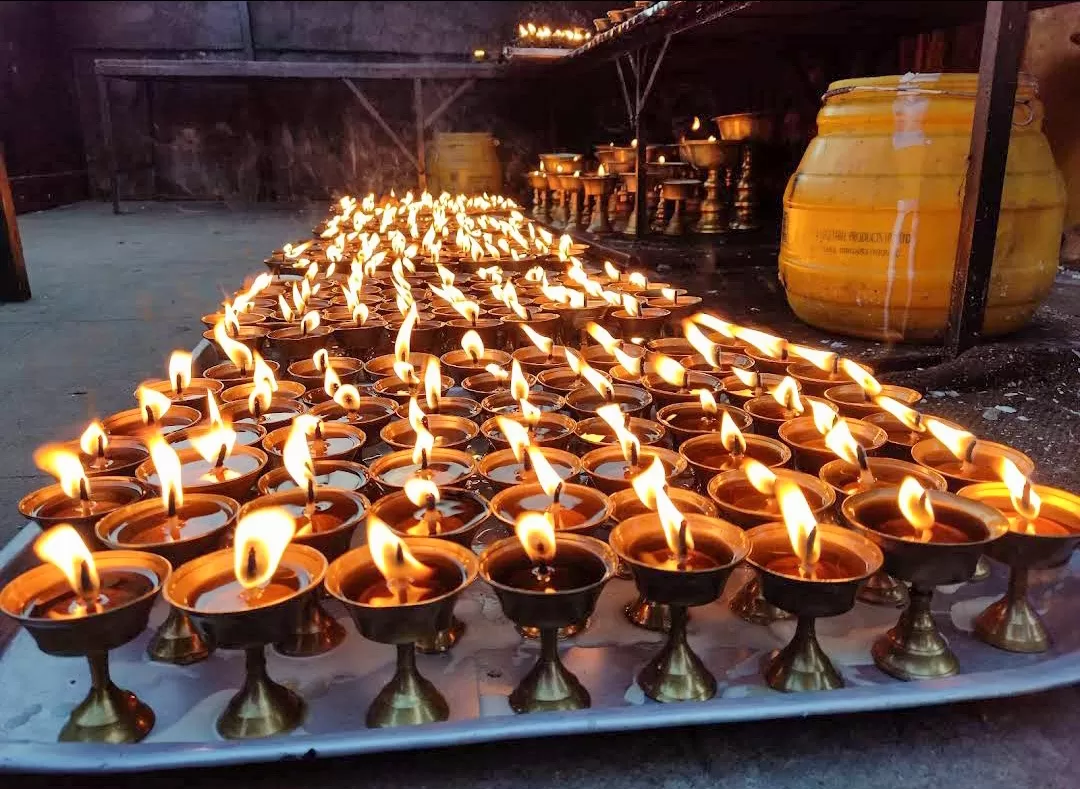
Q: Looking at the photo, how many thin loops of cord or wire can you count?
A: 1